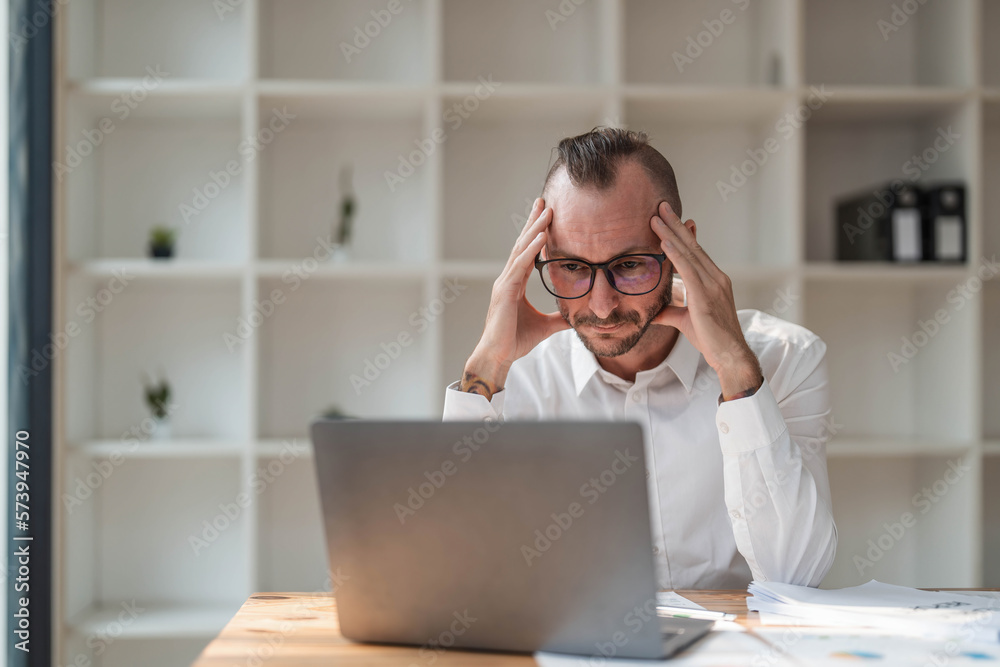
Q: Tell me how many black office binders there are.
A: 2